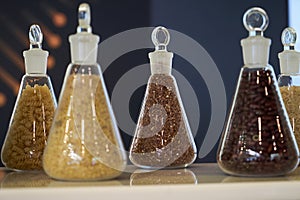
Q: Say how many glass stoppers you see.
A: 5